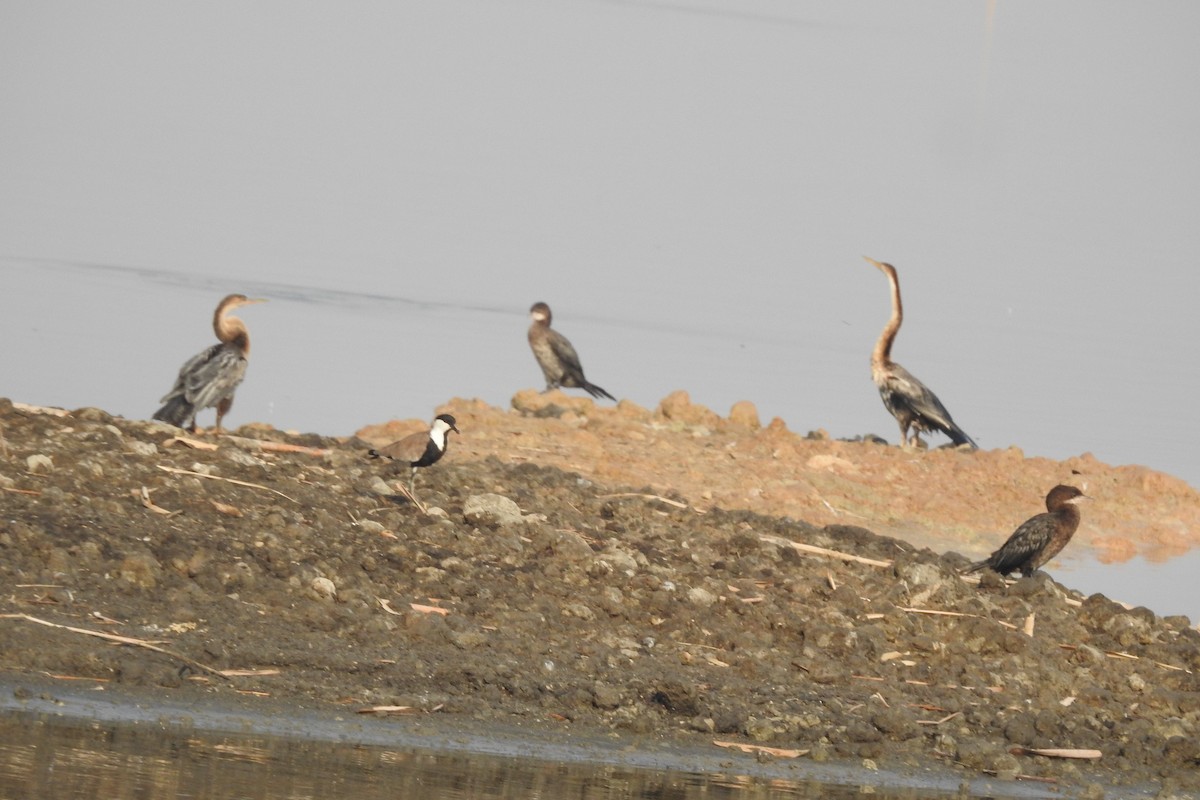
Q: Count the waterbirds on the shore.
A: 5